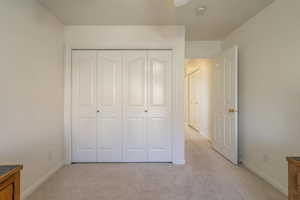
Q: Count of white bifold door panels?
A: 4